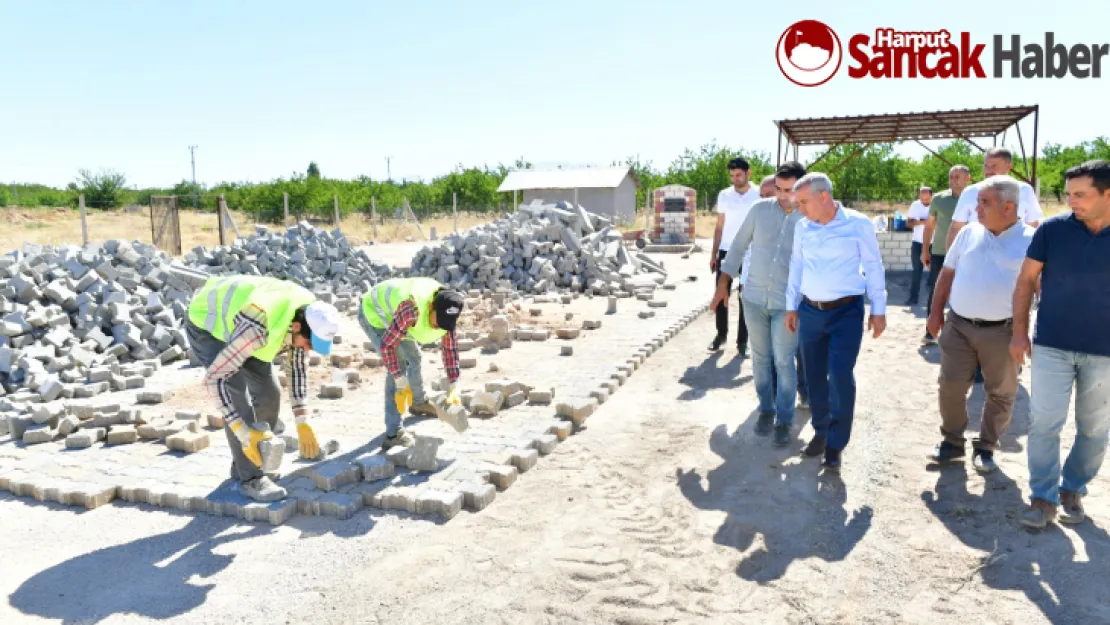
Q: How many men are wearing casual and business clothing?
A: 9